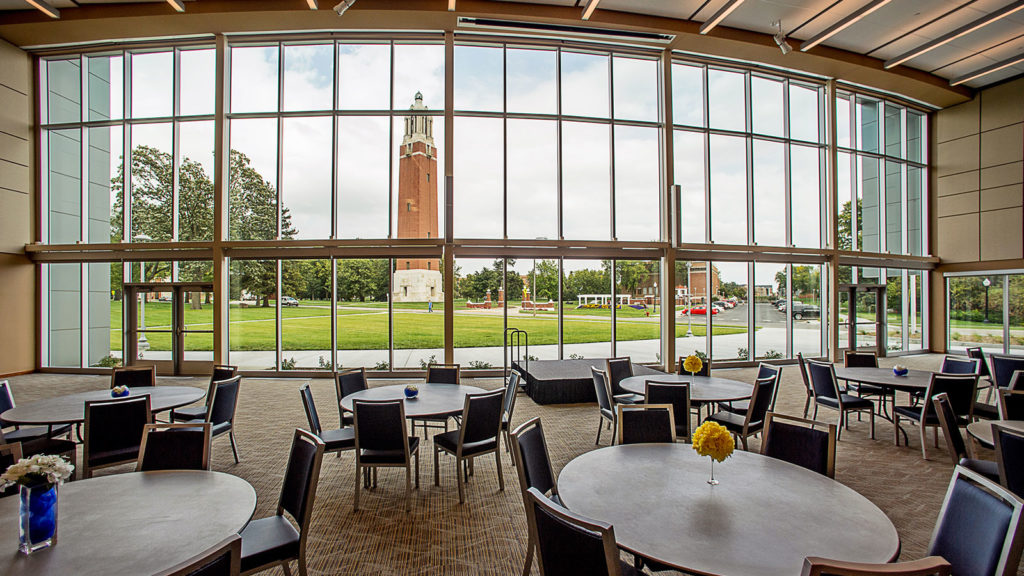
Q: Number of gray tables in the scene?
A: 7